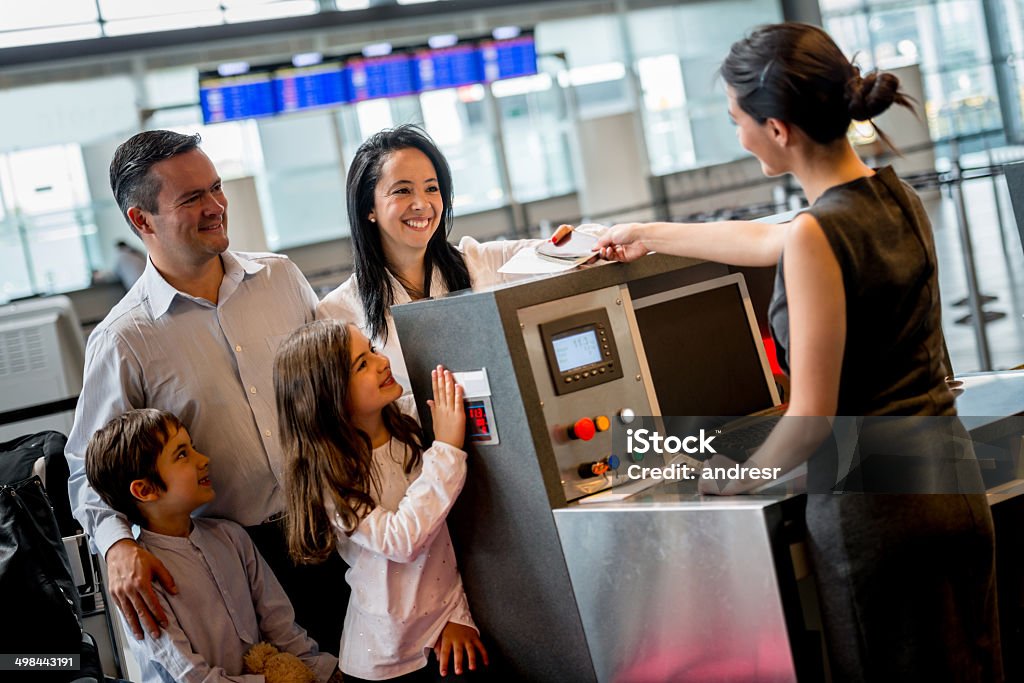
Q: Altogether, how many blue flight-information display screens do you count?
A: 5